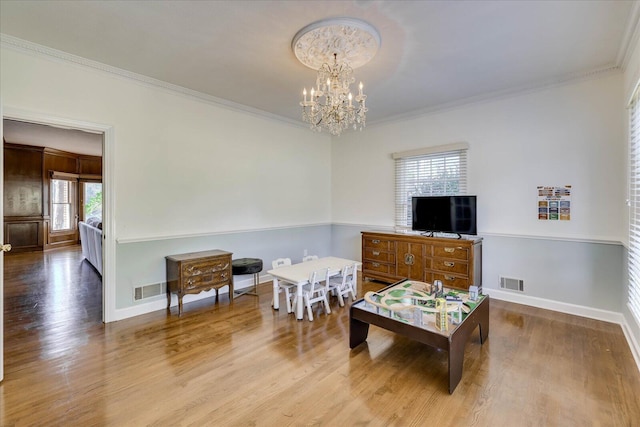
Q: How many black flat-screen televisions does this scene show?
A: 1